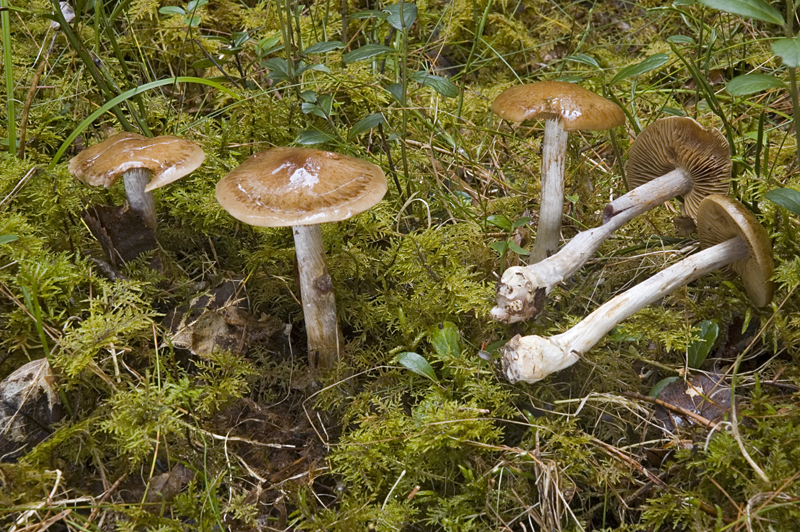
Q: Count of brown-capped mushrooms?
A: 5